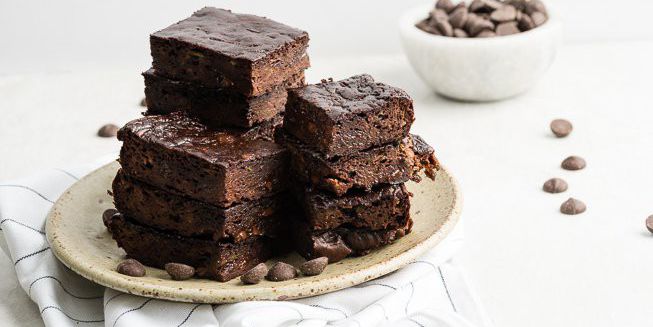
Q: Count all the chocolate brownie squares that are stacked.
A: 9